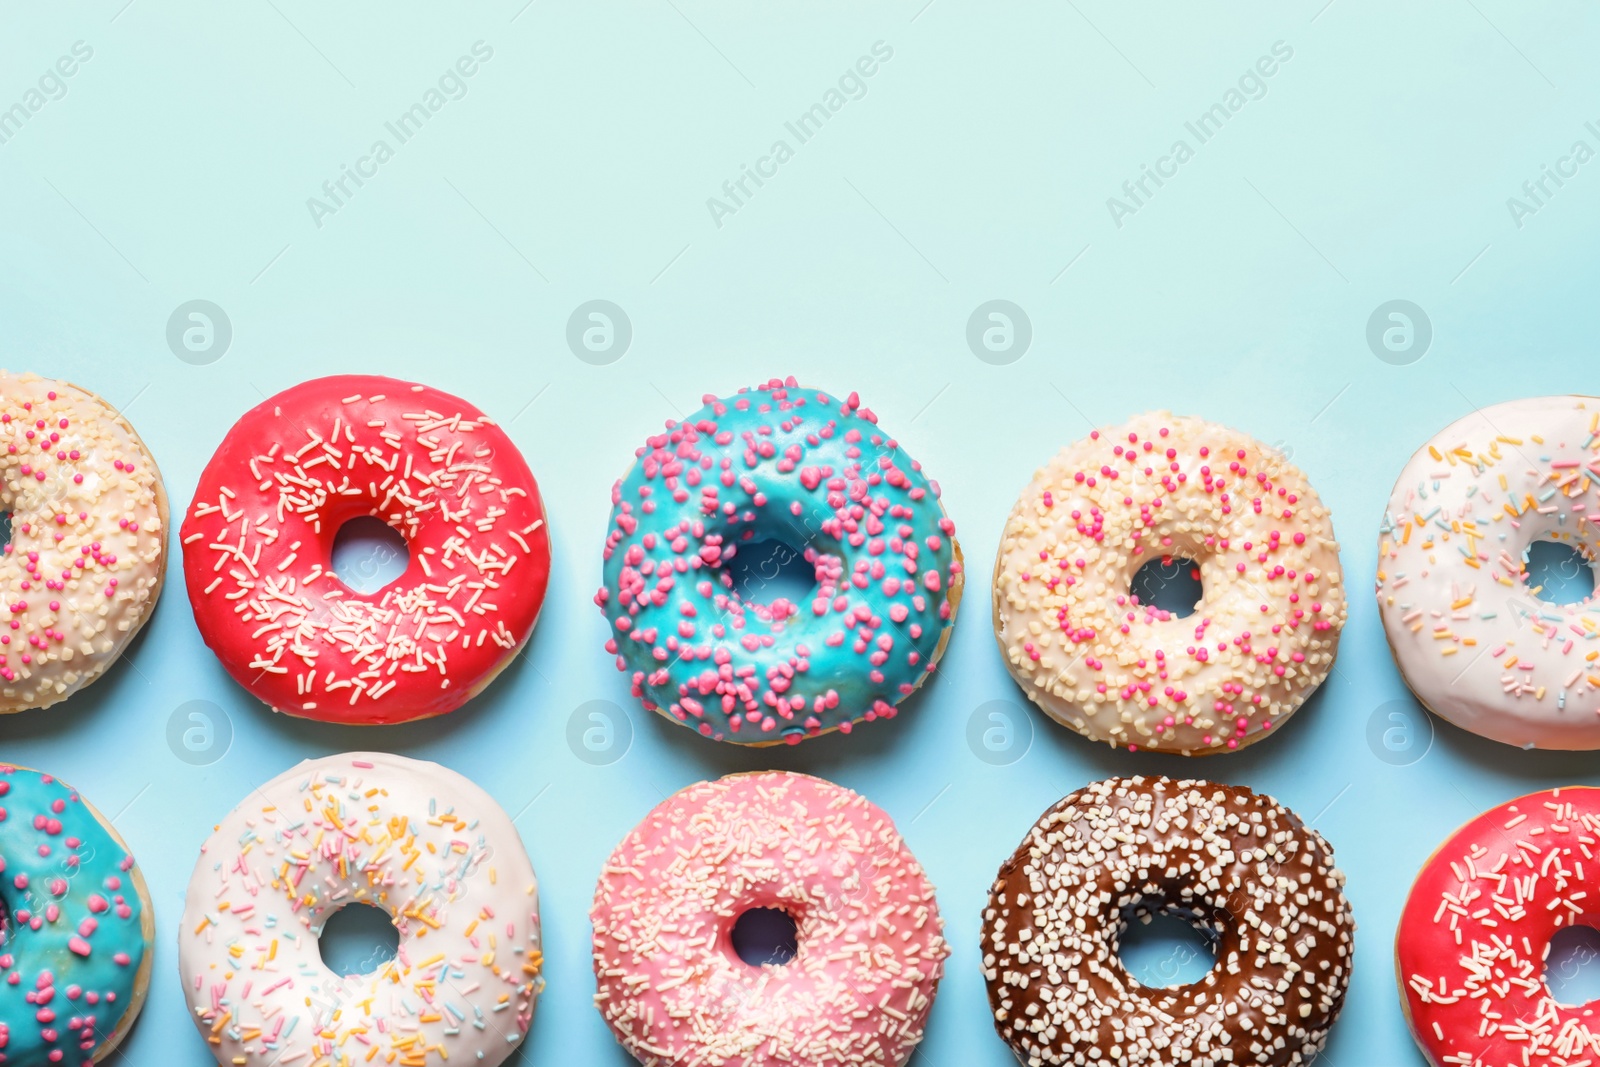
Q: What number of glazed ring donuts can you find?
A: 10